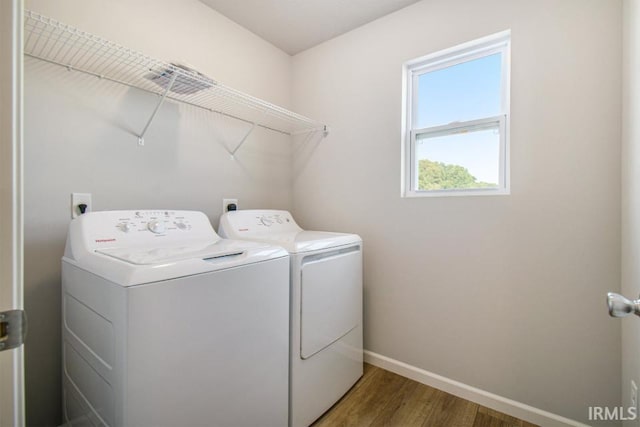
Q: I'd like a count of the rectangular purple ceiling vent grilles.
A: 0